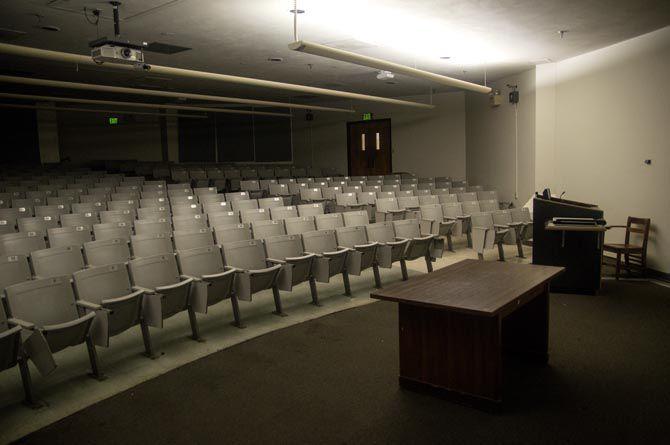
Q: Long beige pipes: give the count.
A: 5